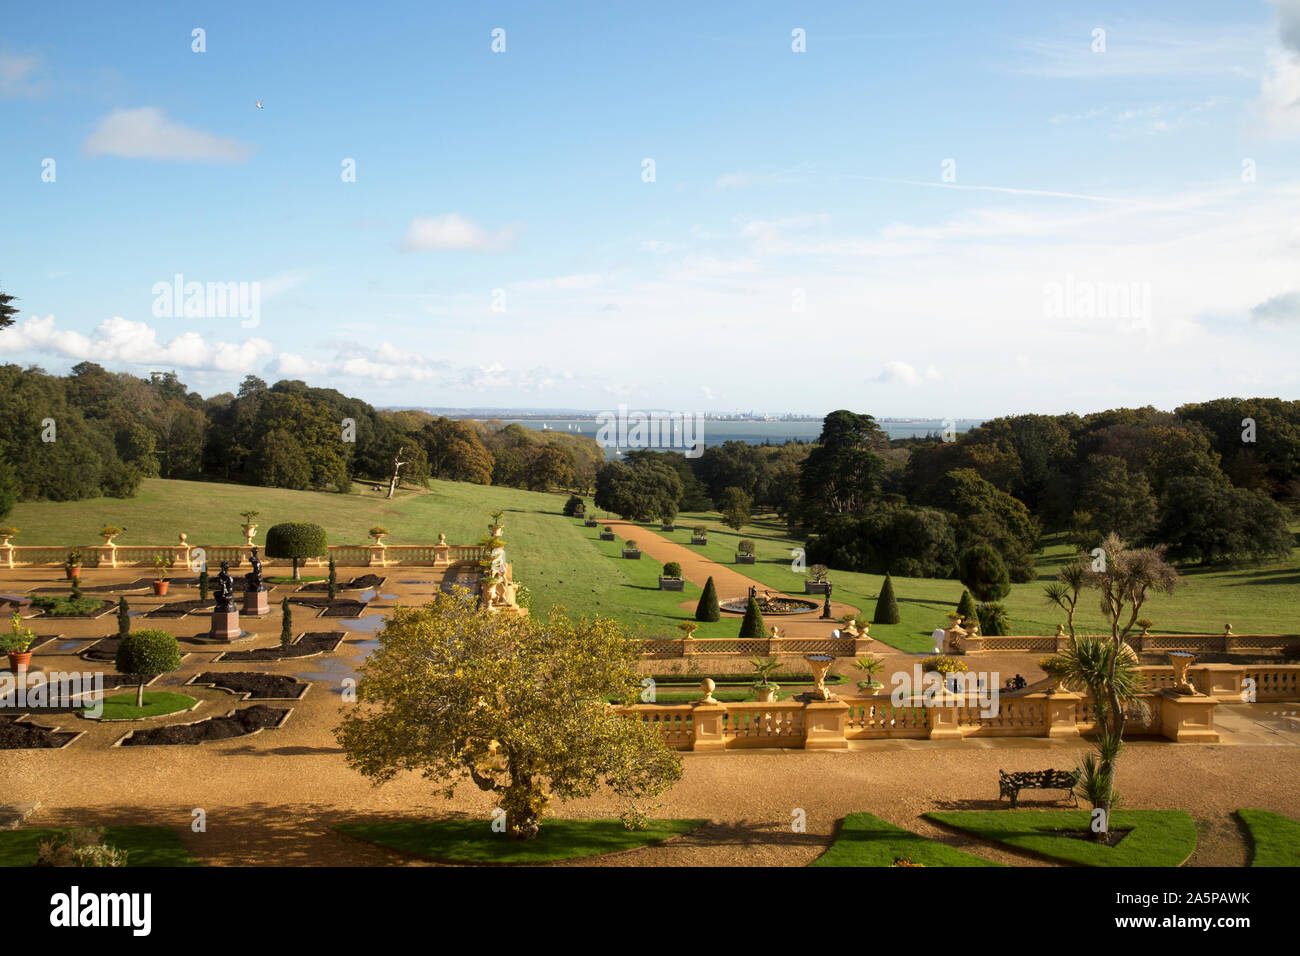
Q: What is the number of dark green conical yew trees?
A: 4